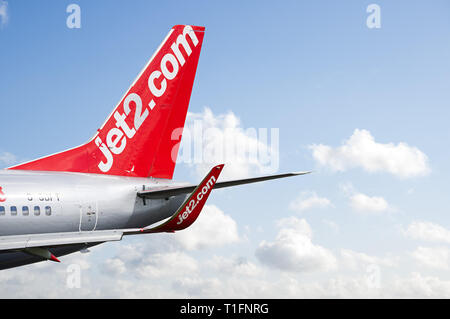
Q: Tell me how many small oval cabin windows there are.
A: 5